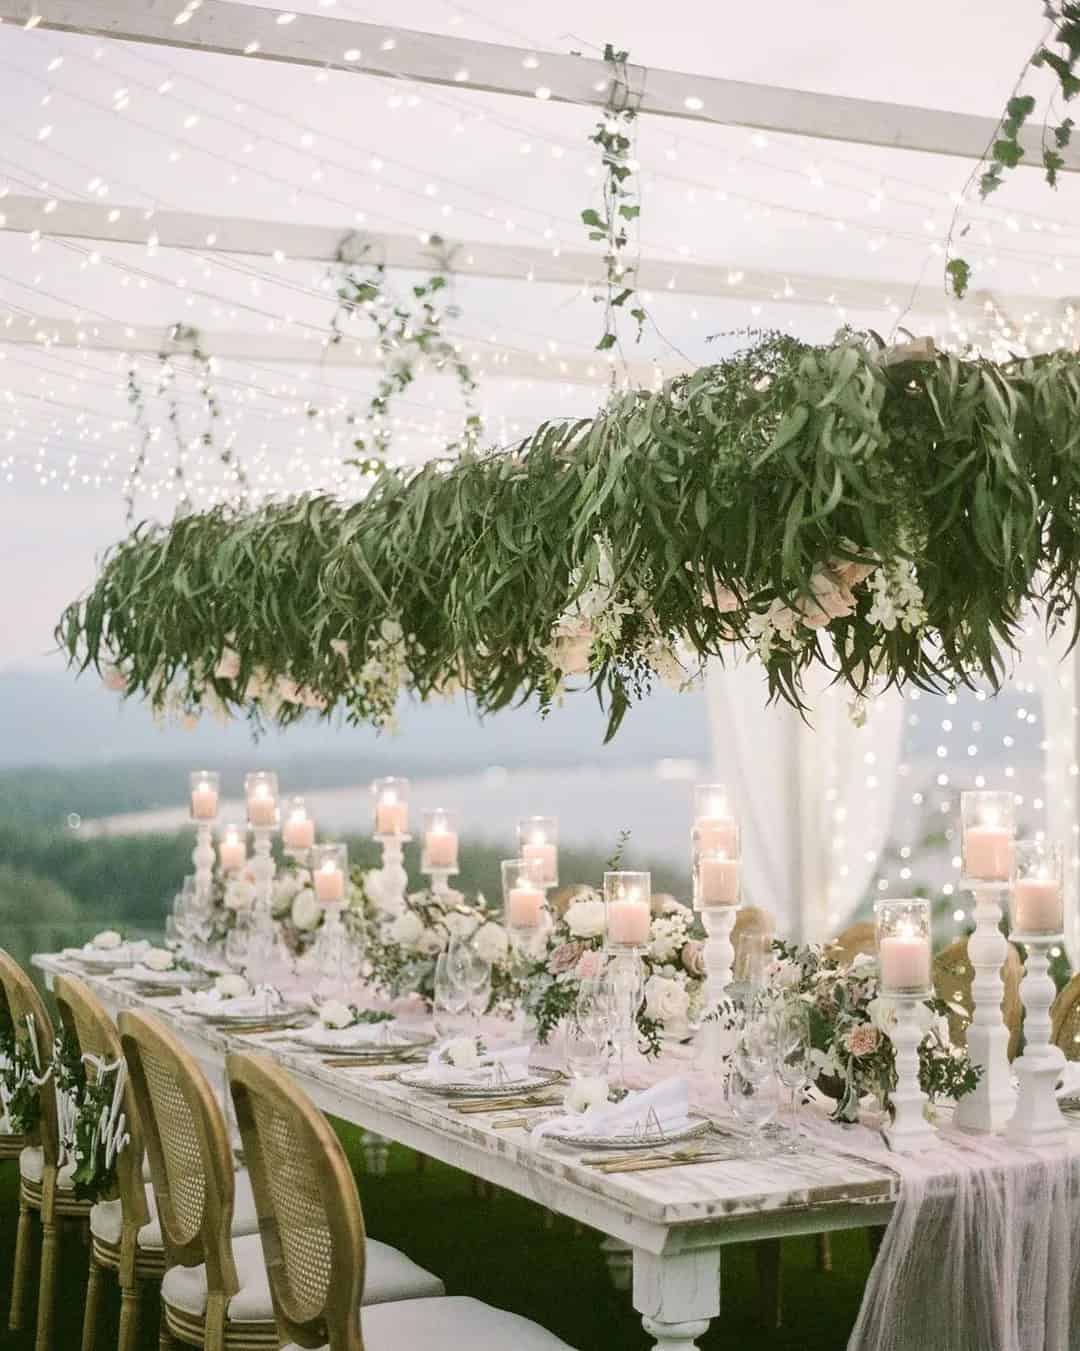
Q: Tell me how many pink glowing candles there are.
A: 15